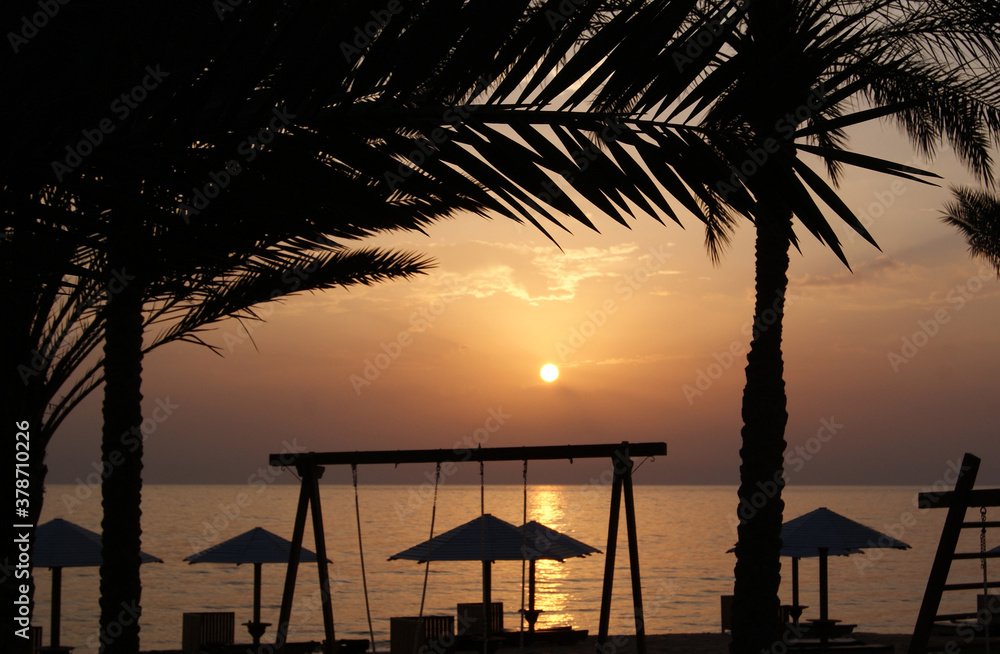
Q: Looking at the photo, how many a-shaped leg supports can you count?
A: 2